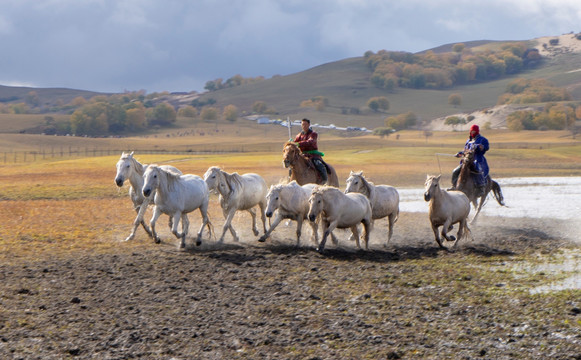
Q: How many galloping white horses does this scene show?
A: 7